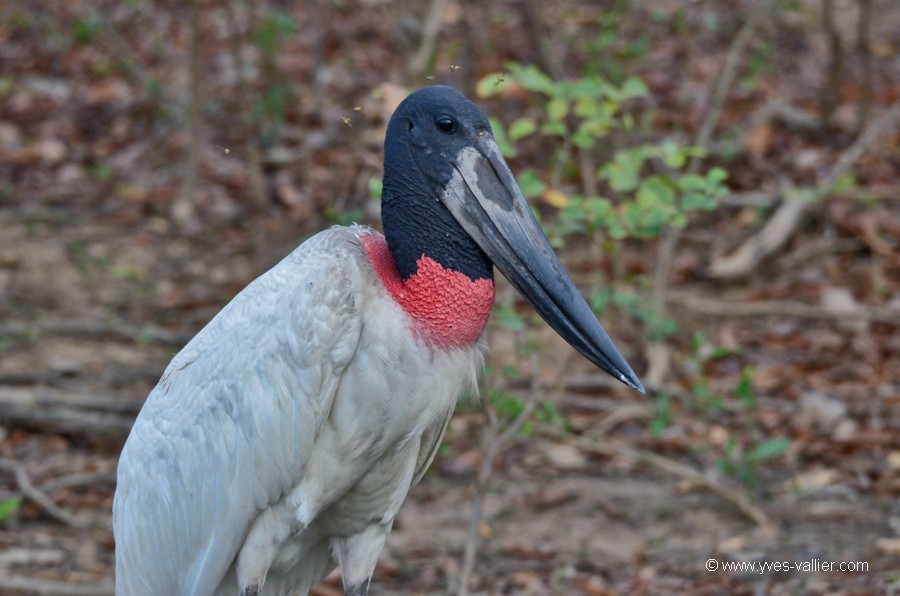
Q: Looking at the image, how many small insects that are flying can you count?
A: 6